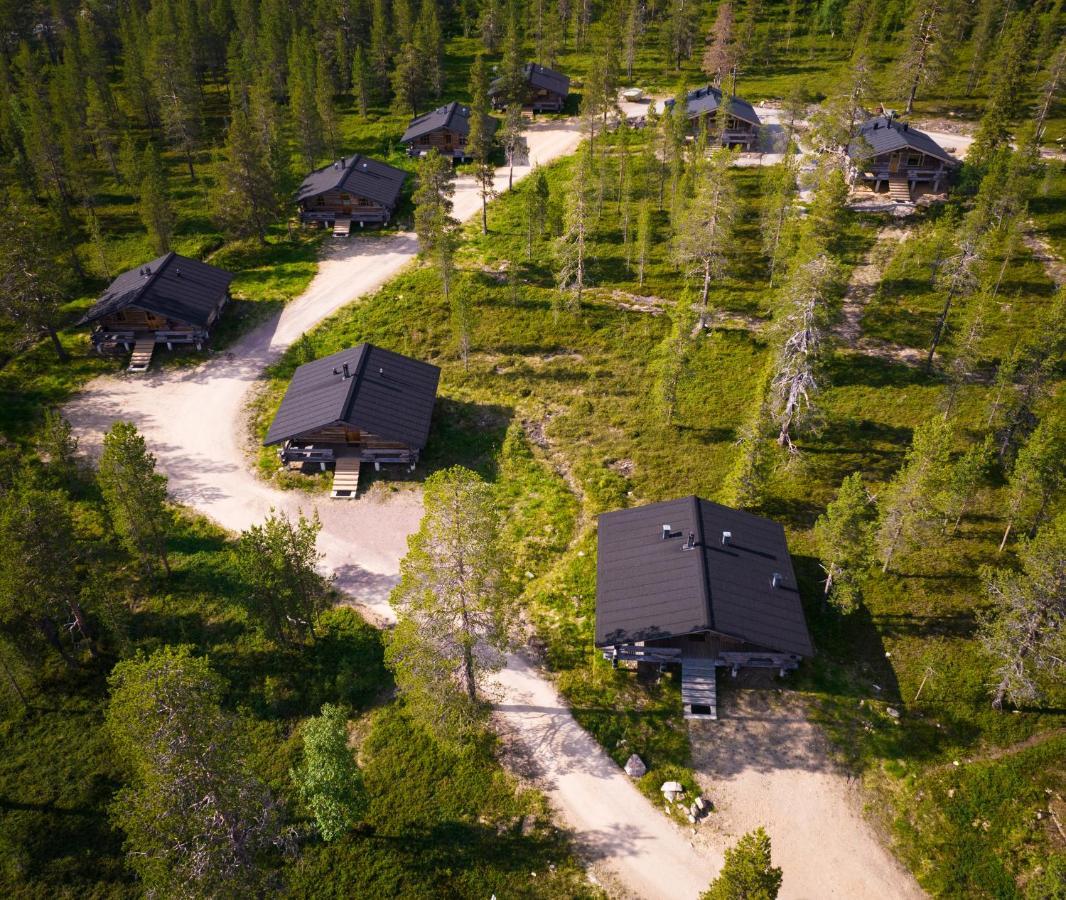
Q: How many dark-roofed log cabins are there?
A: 8